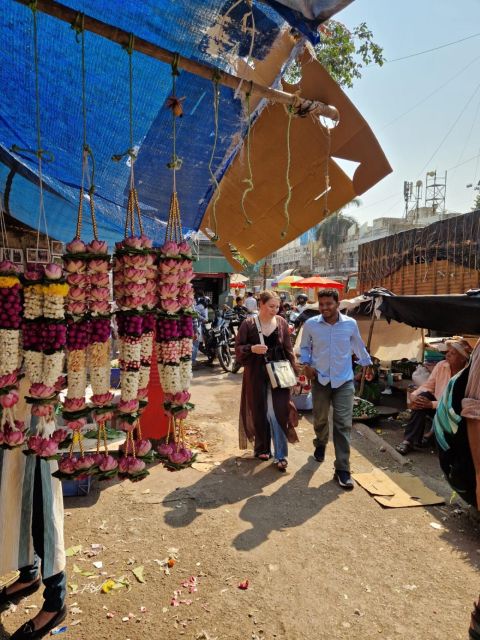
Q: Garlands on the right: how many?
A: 0